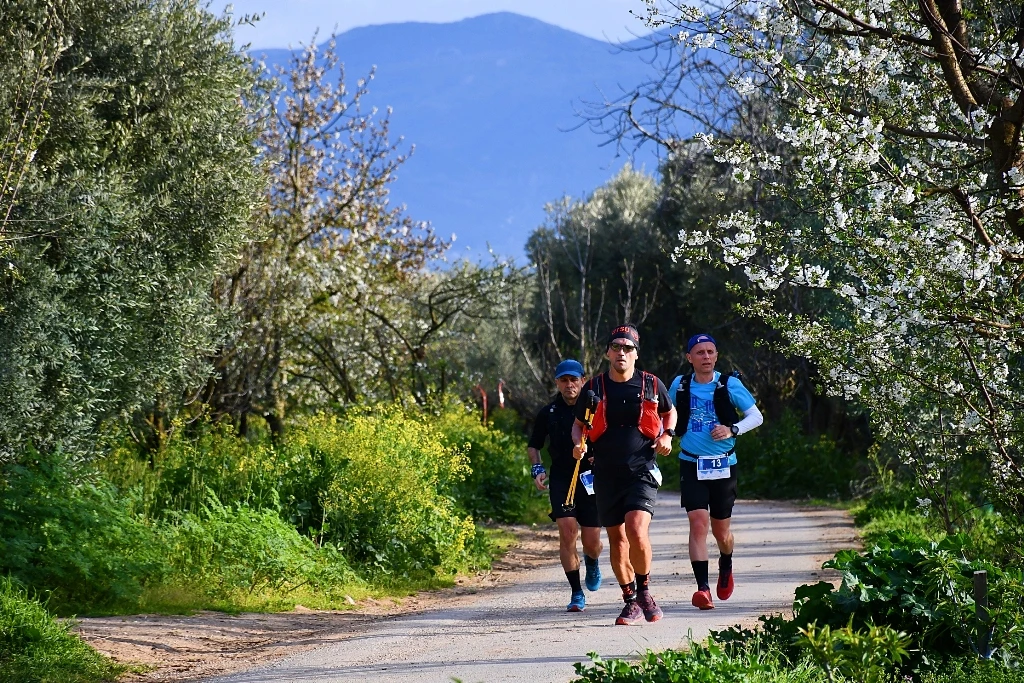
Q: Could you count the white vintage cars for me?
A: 0